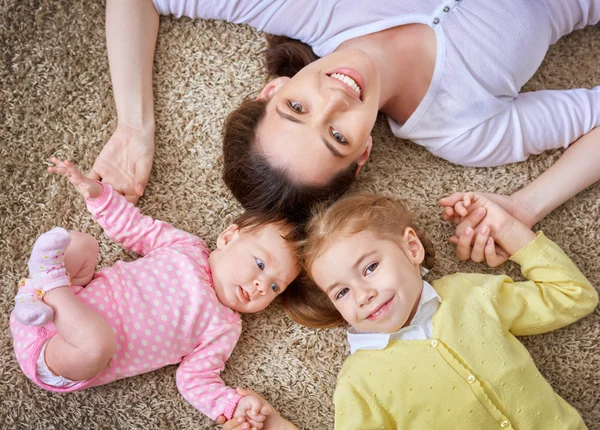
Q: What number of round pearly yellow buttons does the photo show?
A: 3